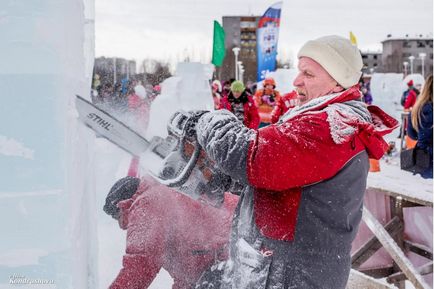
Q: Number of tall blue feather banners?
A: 1